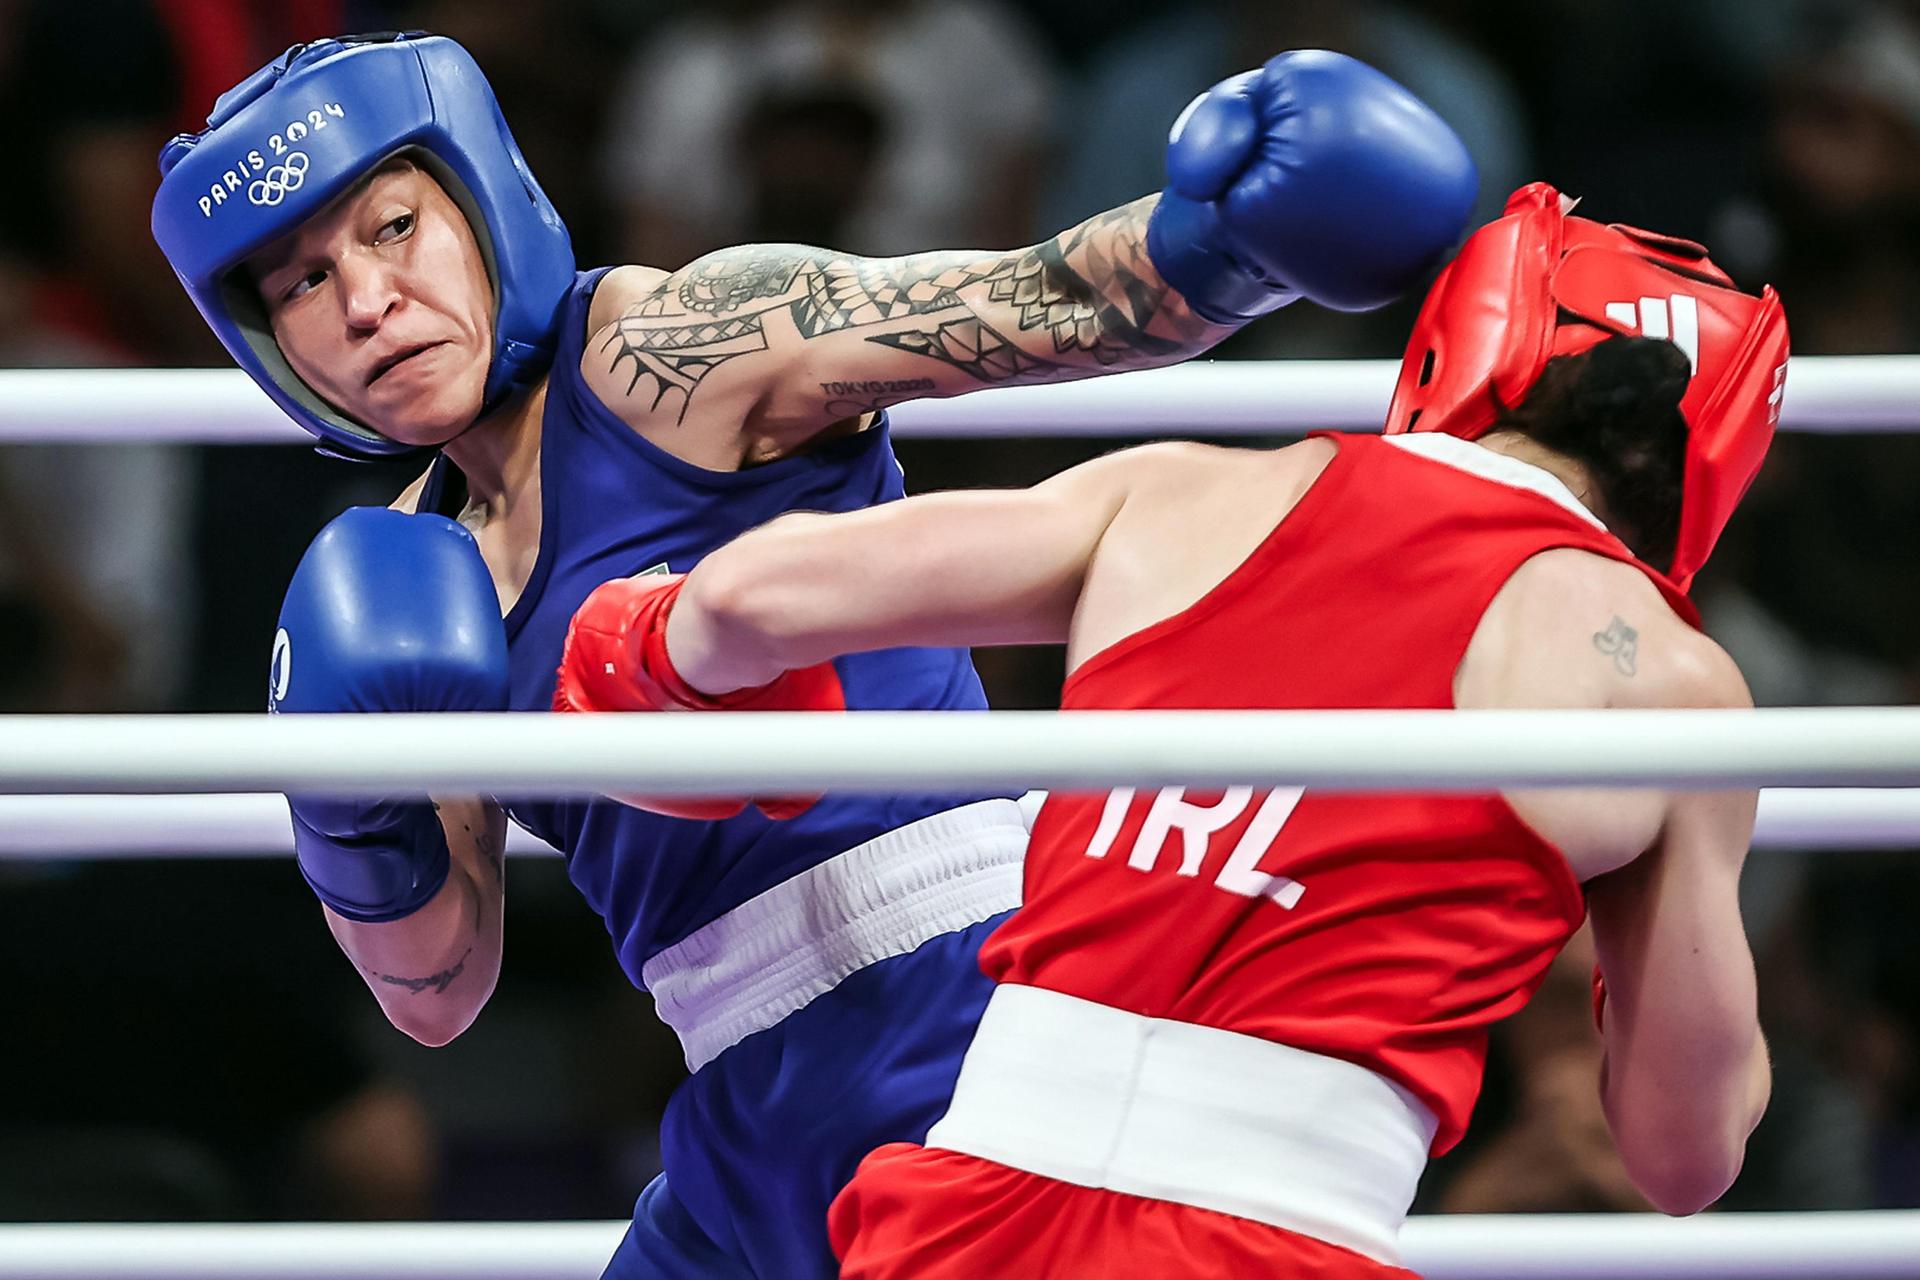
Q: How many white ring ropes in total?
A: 4